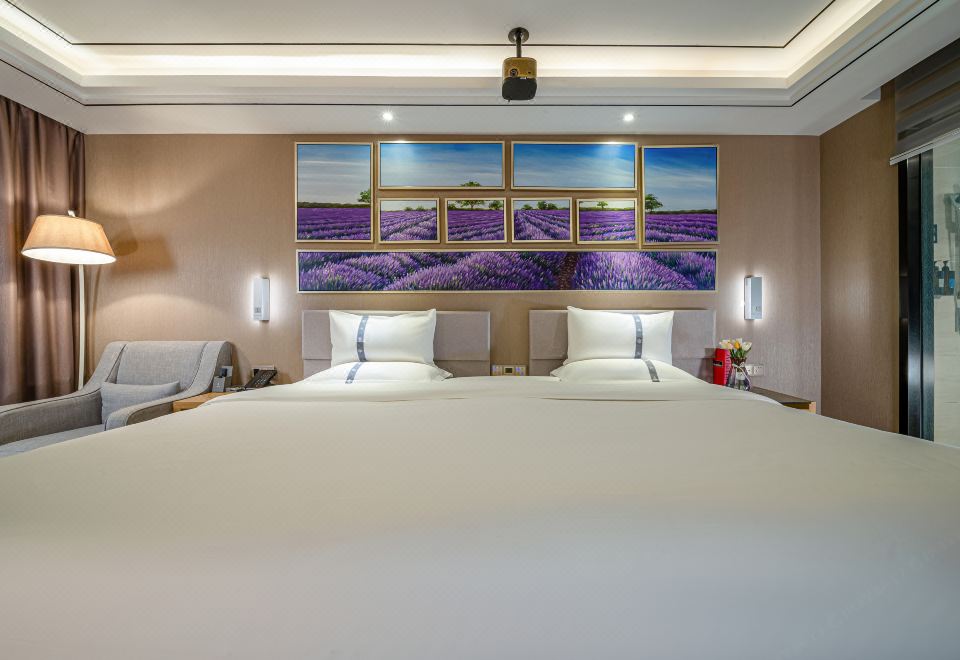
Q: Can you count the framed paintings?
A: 9